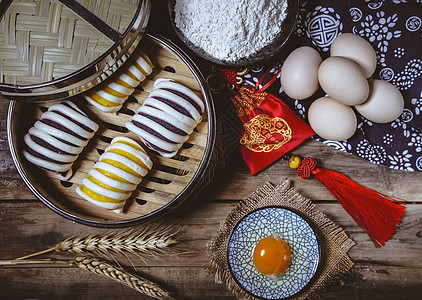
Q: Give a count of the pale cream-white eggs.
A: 5